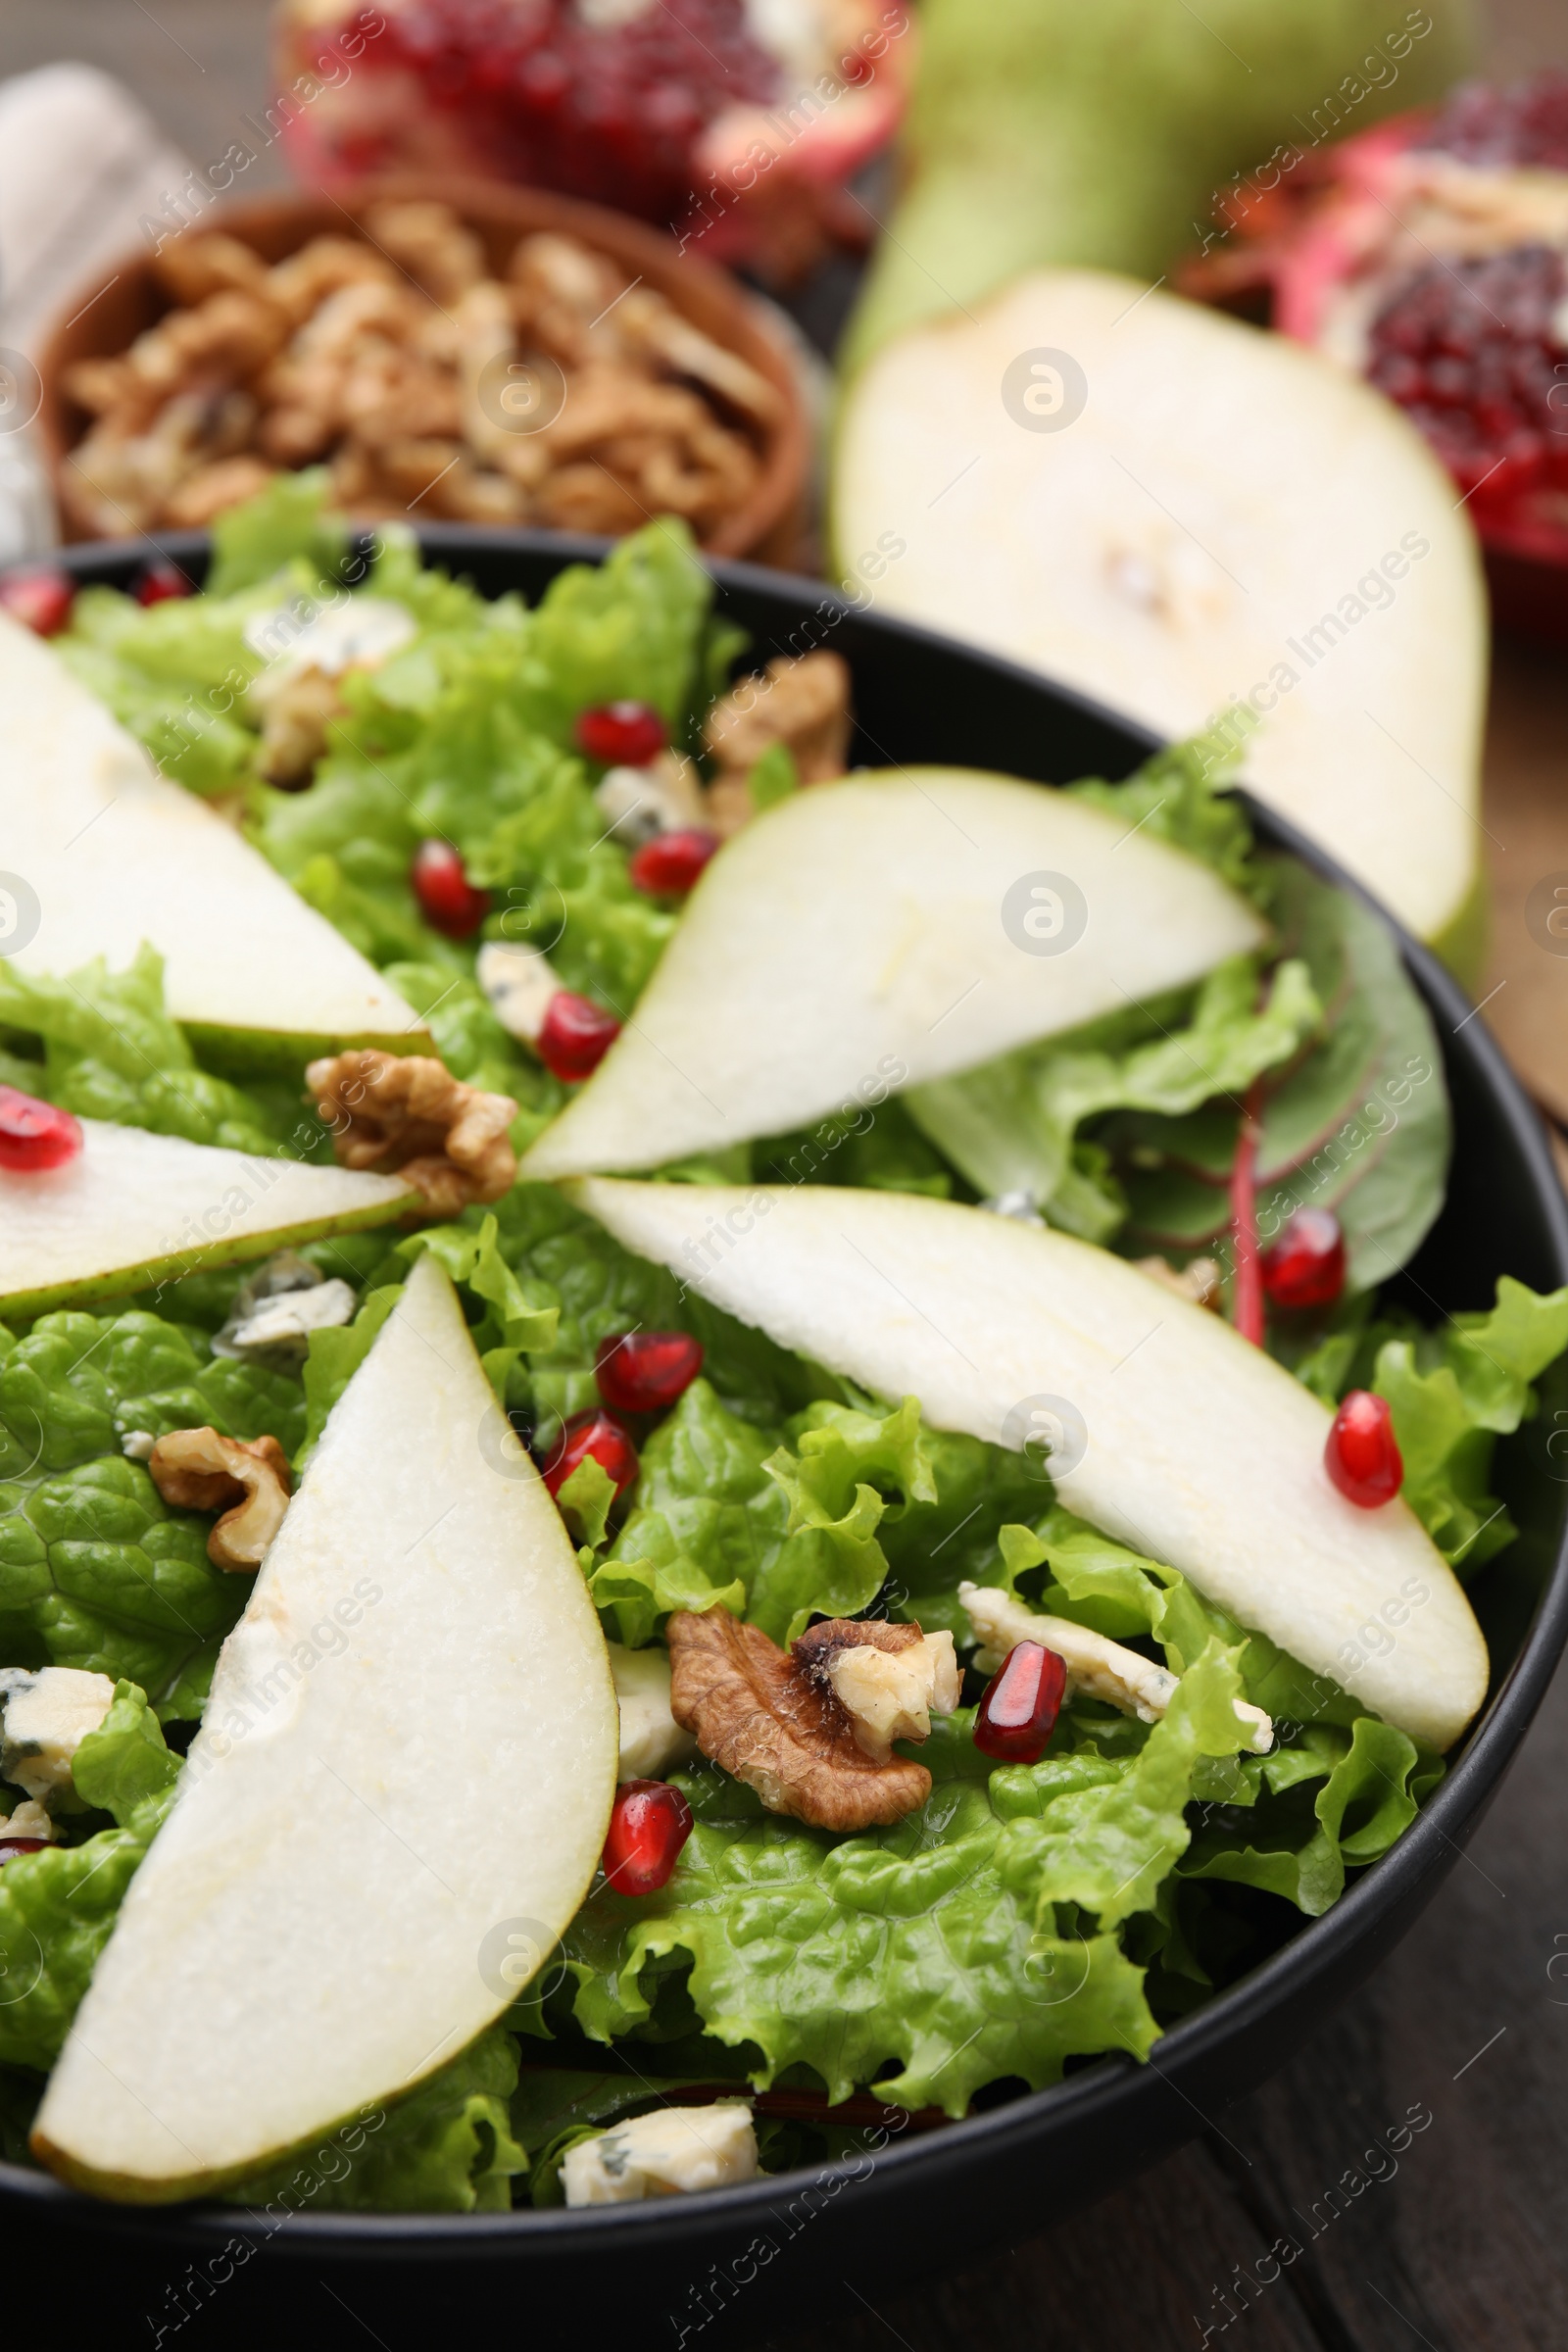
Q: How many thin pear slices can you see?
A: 5